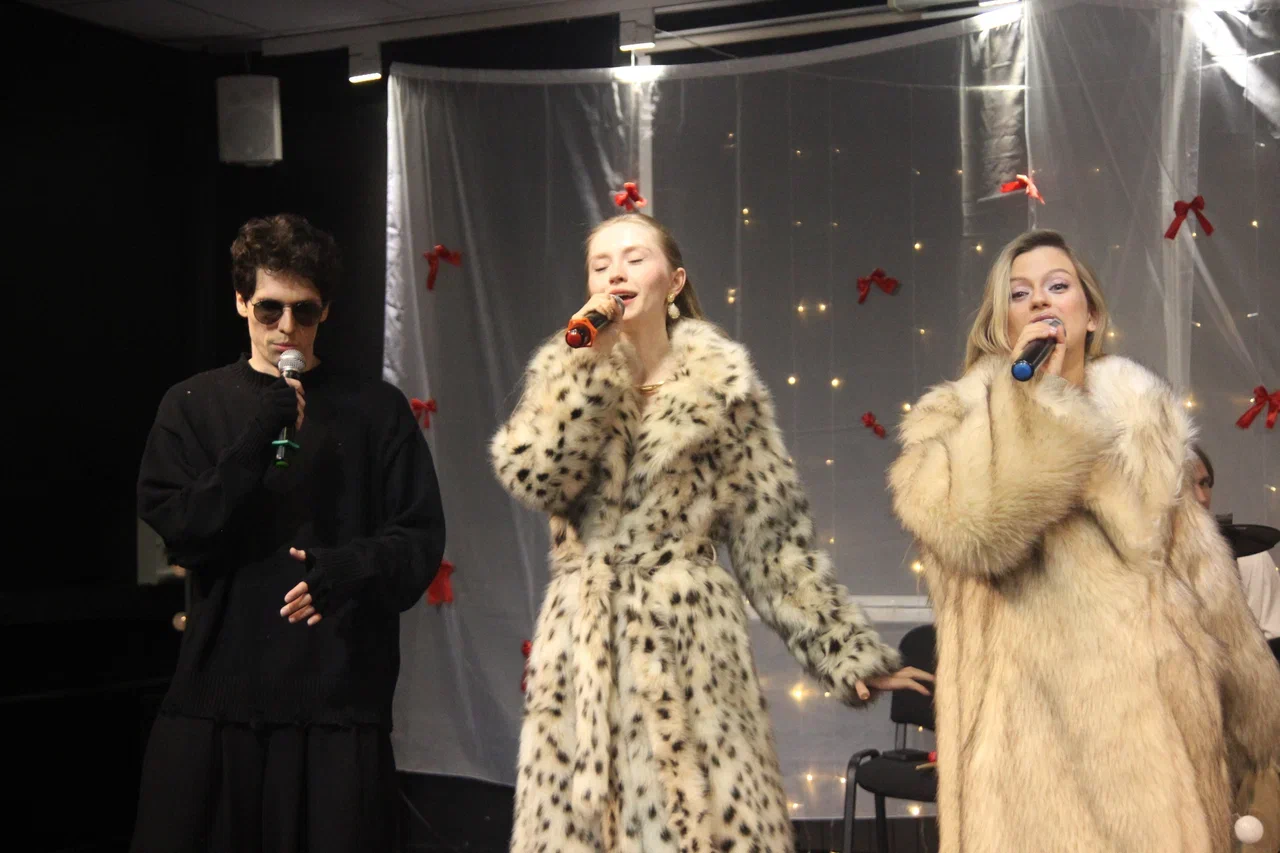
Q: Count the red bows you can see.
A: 10